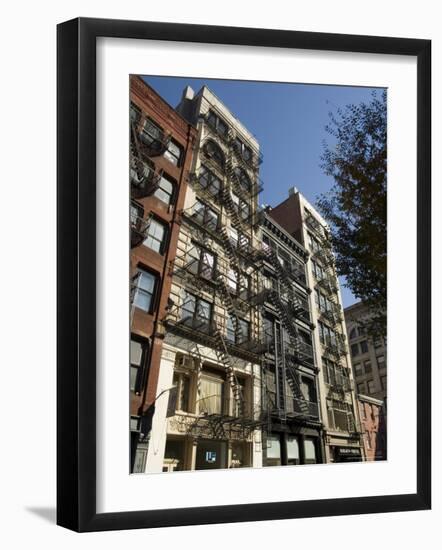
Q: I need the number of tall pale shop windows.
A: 3